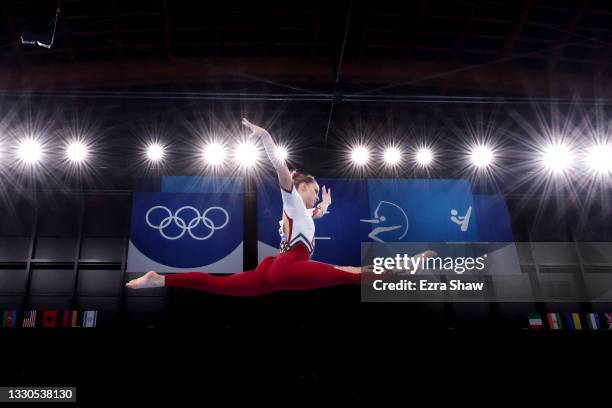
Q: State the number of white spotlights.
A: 12